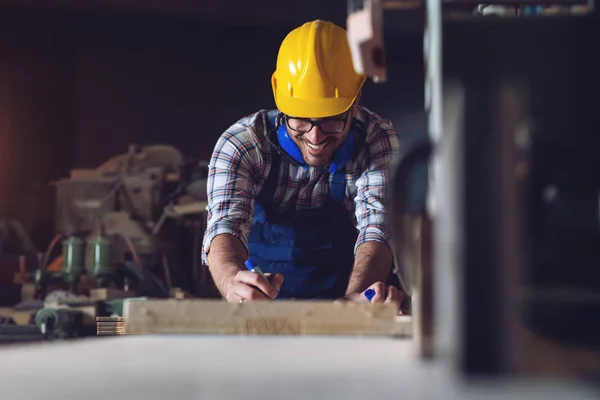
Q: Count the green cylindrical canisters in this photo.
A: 2